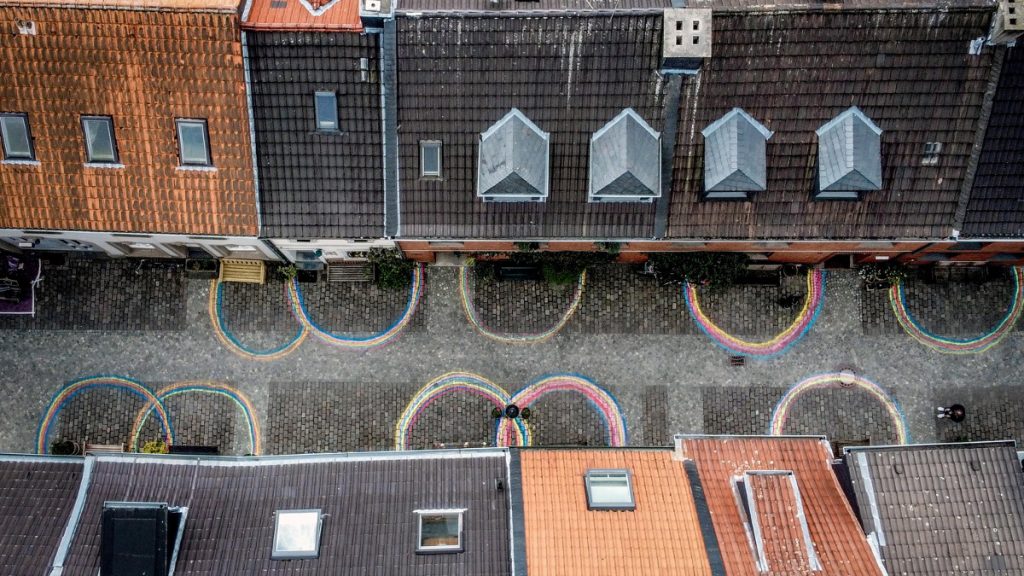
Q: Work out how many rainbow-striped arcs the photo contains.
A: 10